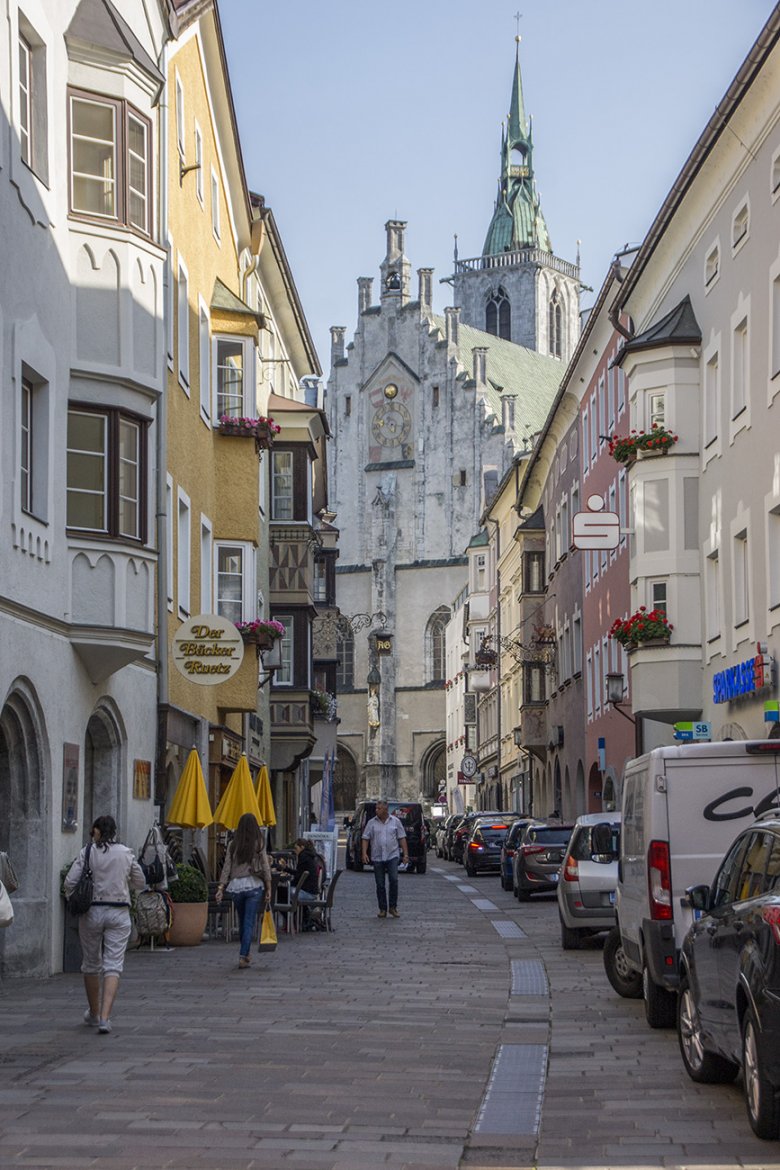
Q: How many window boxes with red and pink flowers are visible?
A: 4